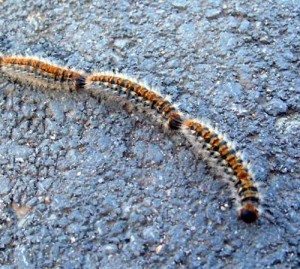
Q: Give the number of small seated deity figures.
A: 0